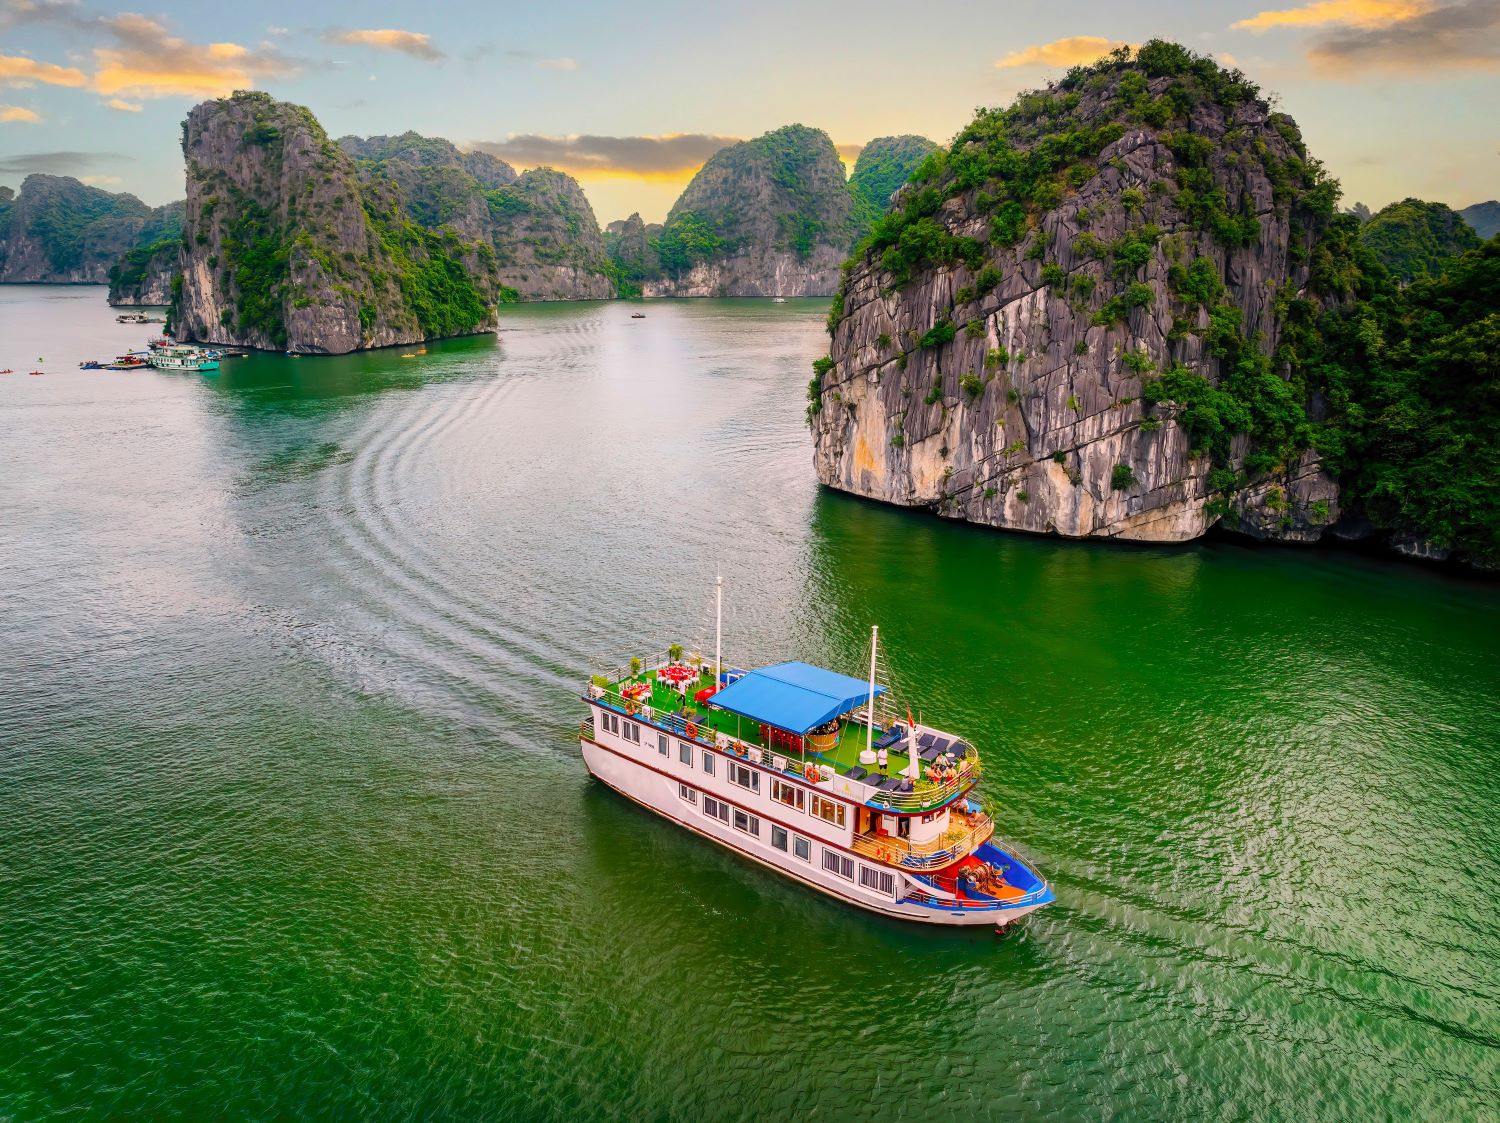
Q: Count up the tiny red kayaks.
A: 2